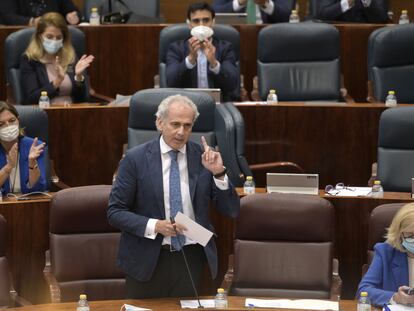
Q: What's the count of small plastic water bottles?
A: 11